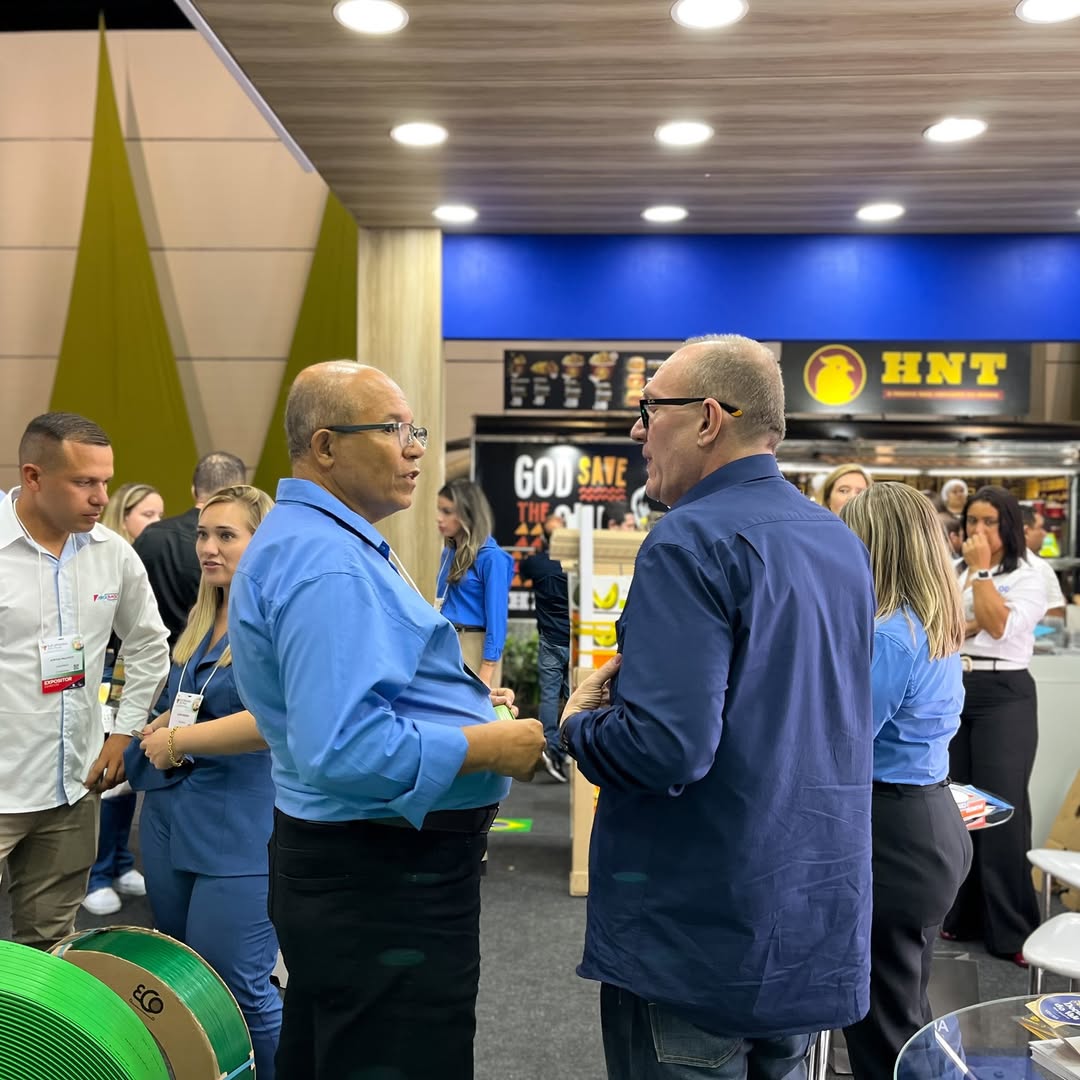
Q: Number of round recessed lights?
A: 9